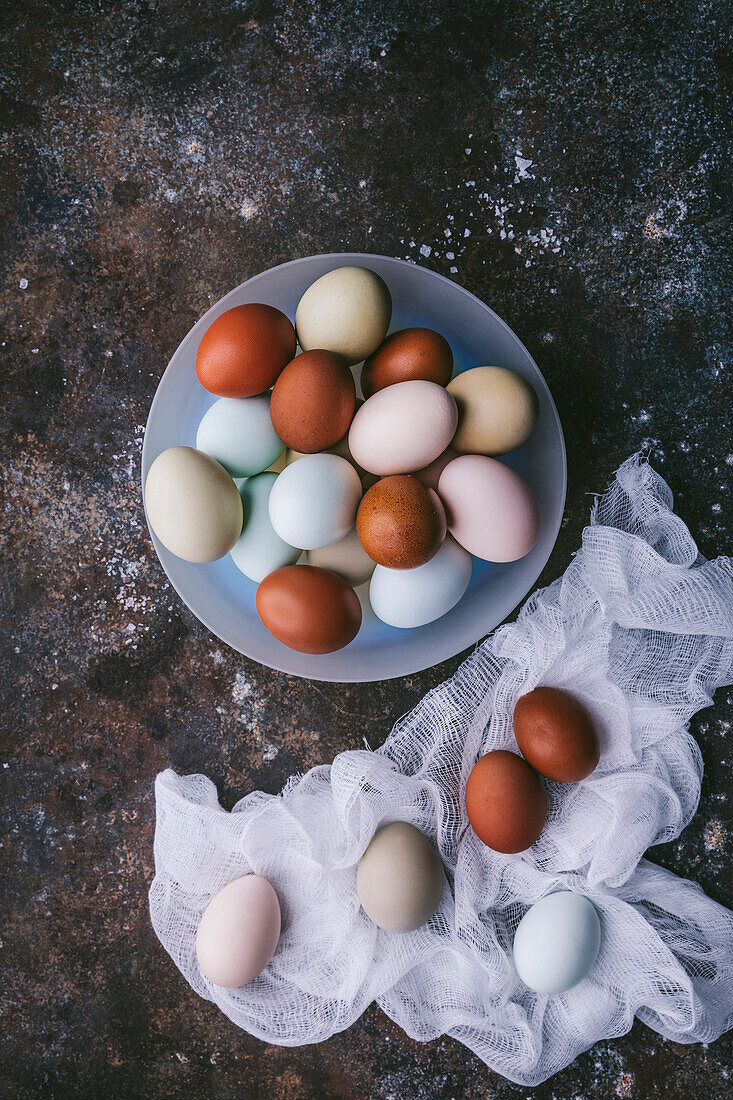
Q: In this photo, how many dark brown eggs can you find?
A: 7